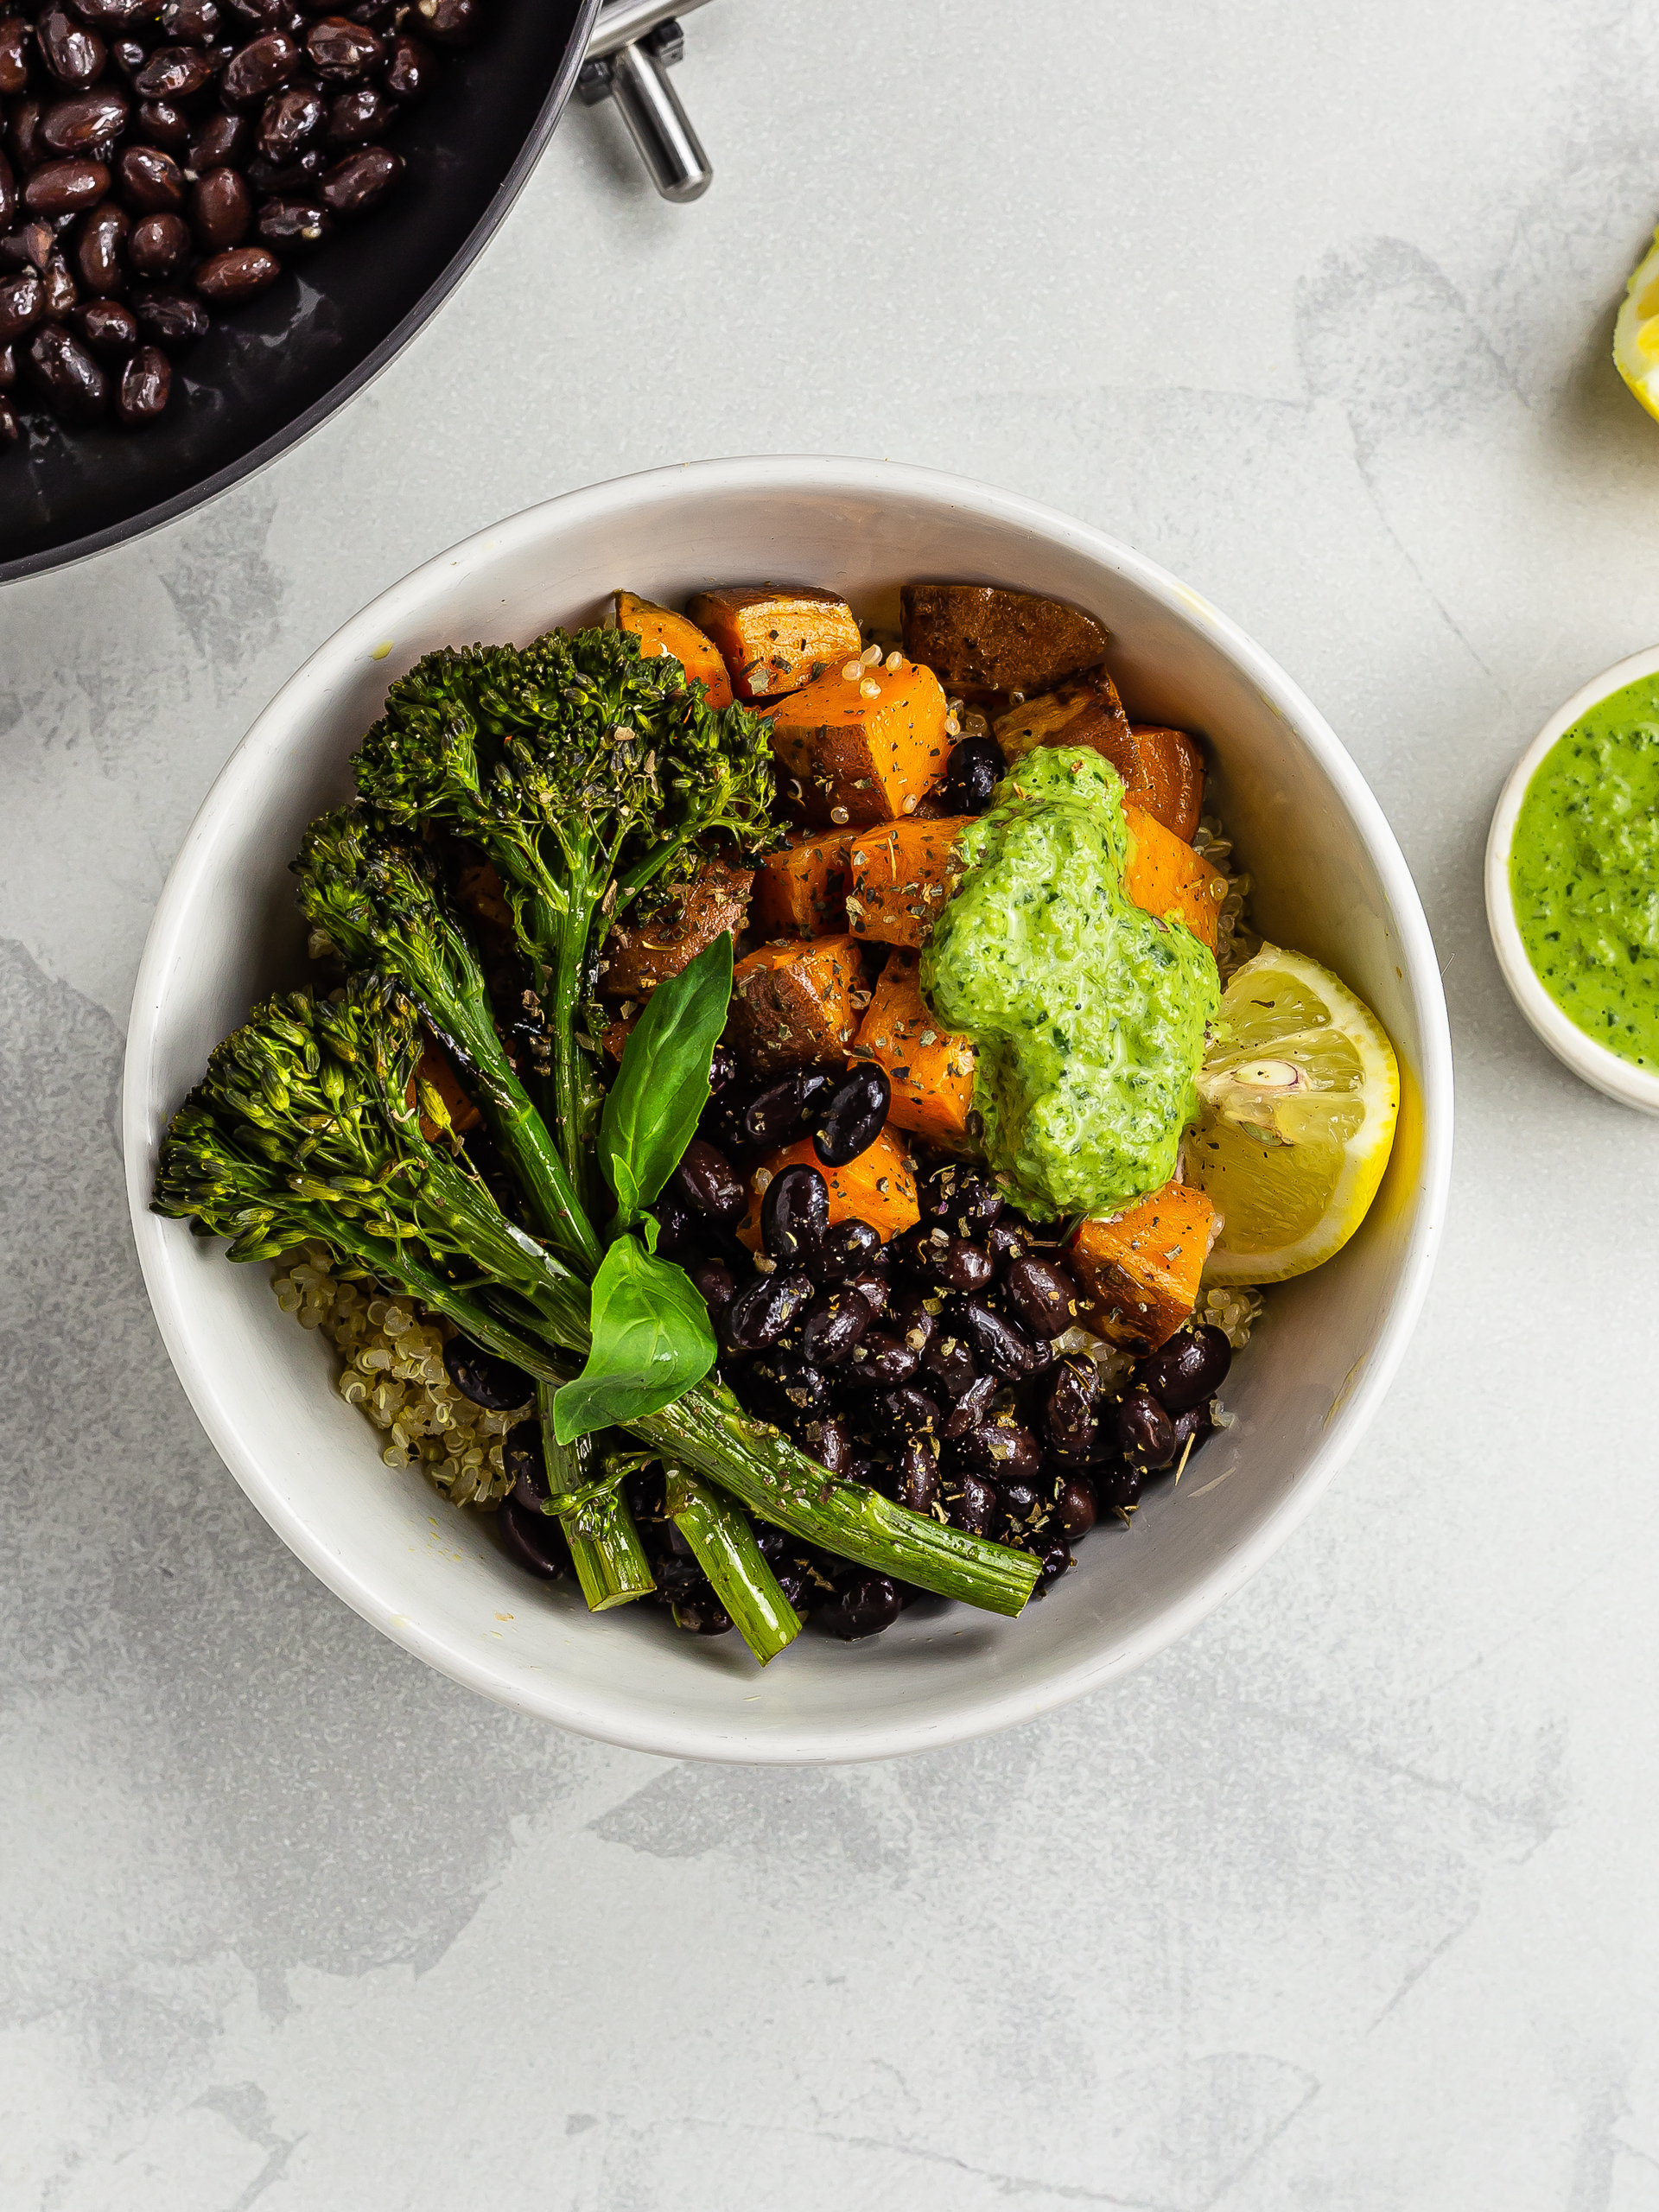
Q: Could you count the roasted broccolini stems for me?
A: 3